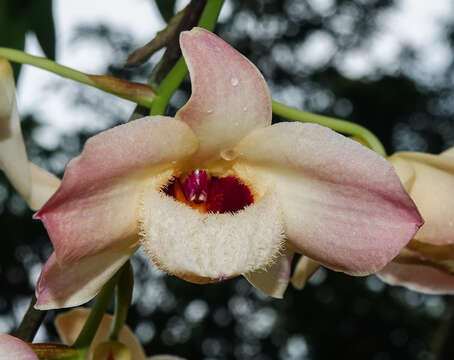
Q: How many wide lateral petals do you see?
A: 2